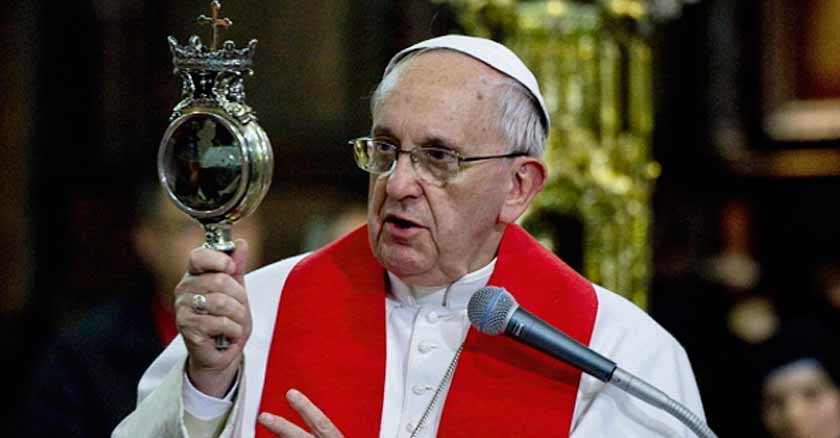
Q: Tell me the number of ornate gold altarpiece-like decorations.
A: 1